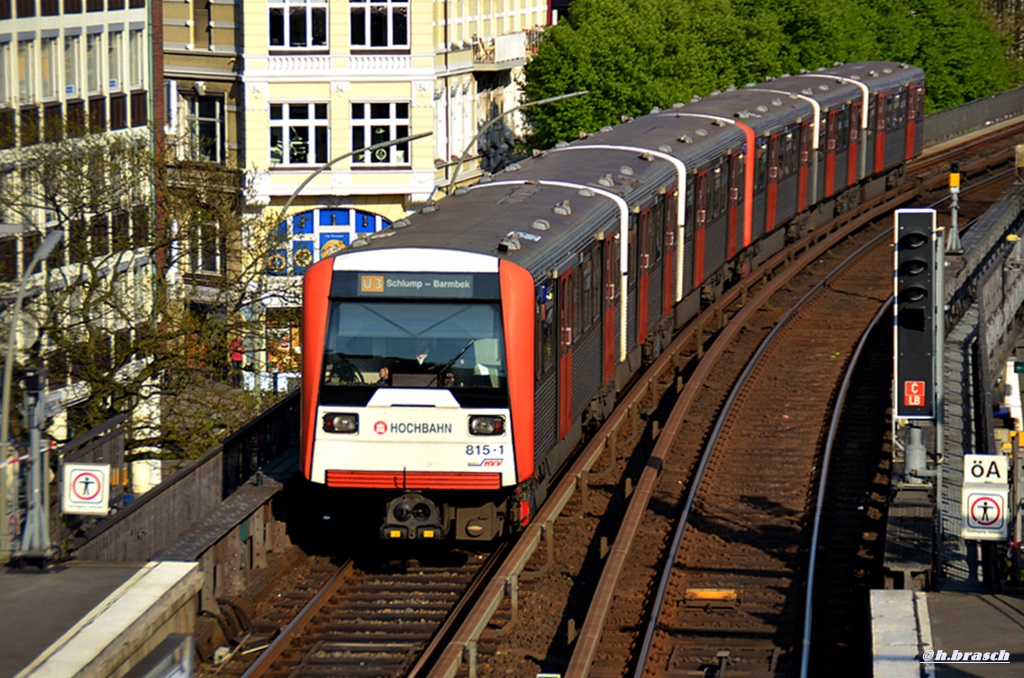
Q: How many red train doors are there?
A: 12